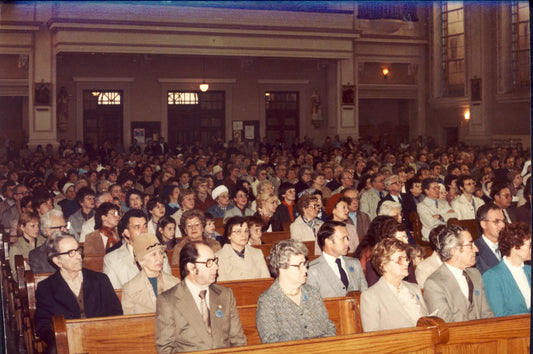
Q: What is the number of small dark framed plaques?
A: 3